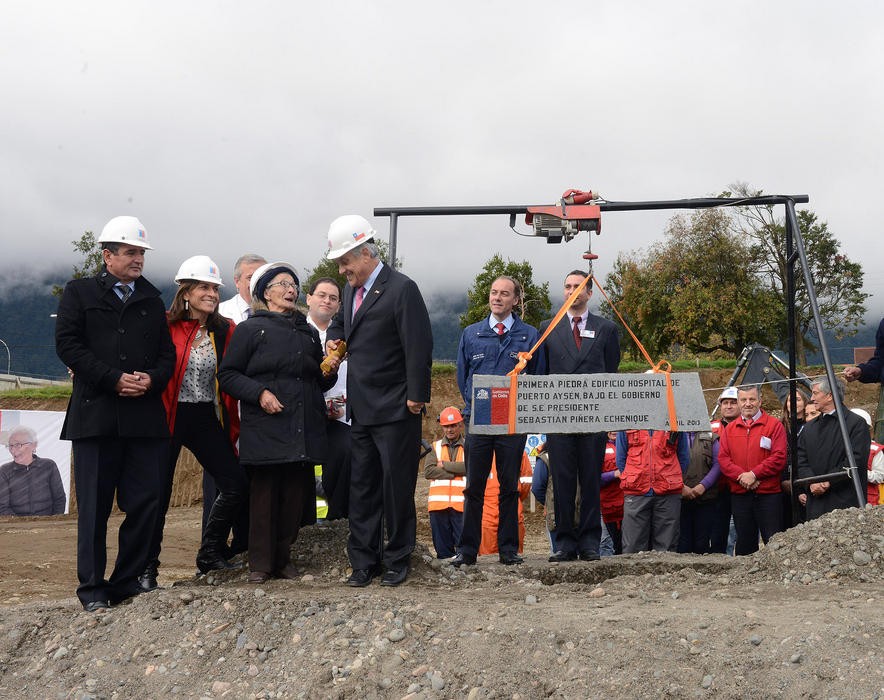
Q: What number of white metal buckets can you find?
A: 0